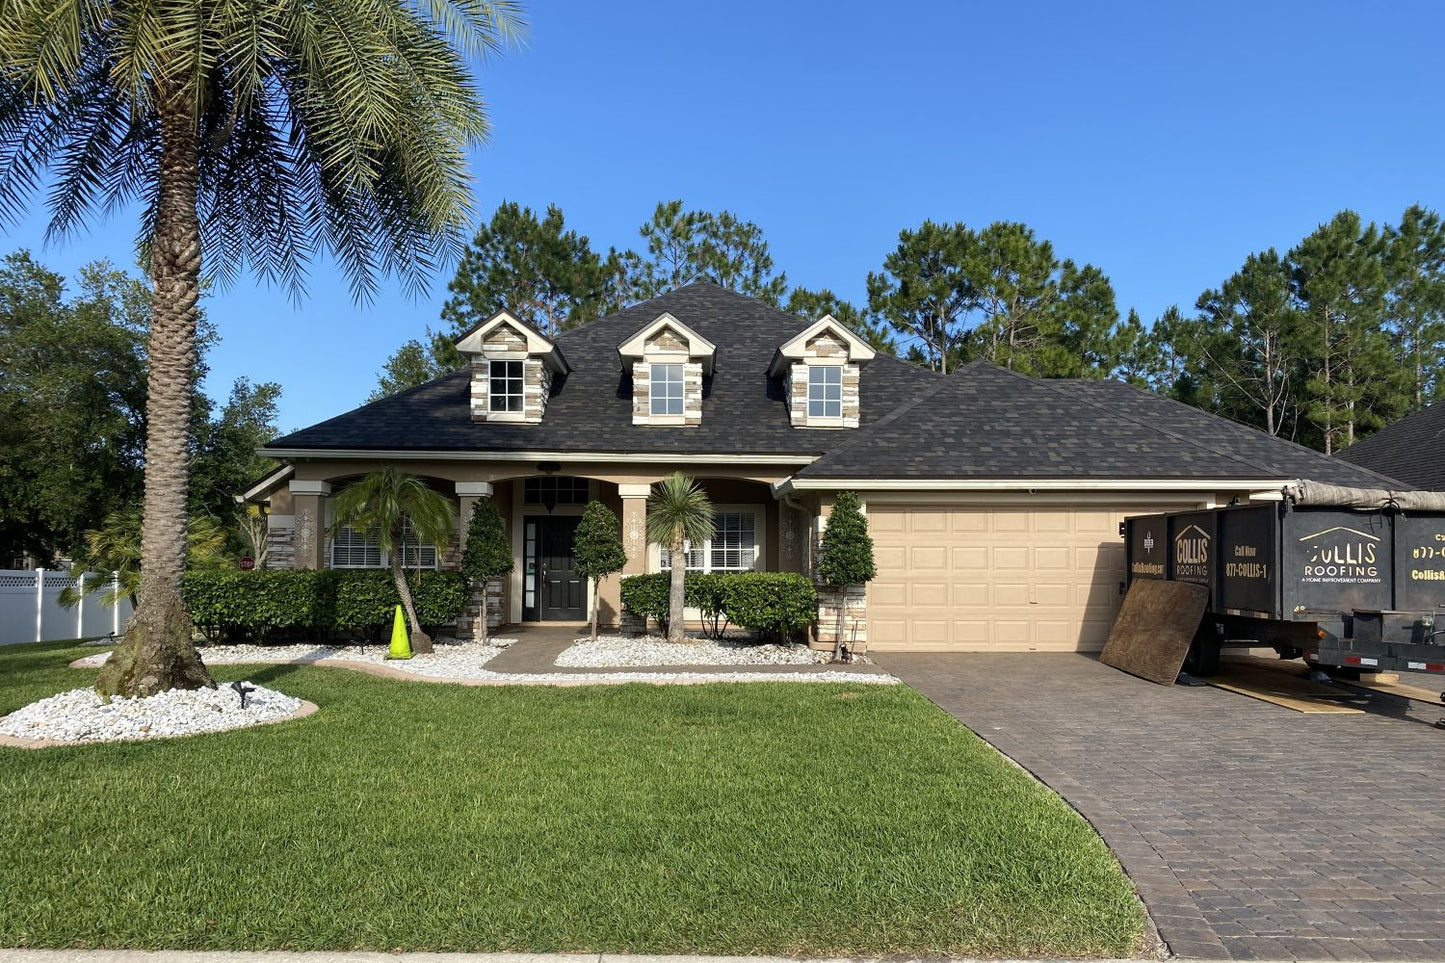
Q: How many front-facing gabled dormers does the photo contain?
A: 3